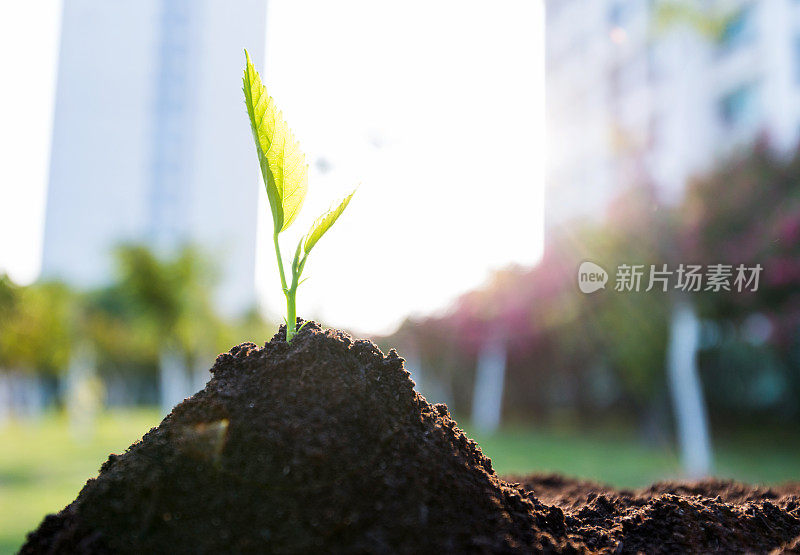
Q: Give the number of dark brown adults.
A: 0